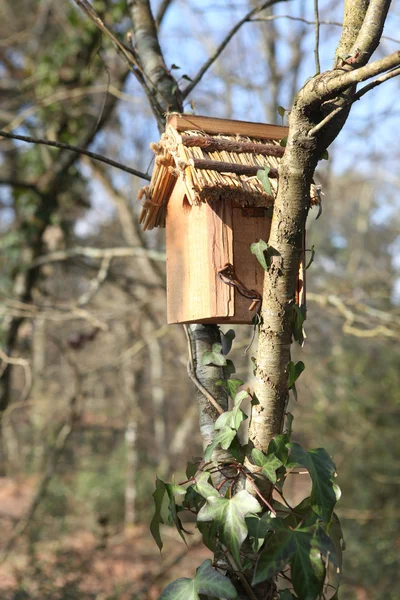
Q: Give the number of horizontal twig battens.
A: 2